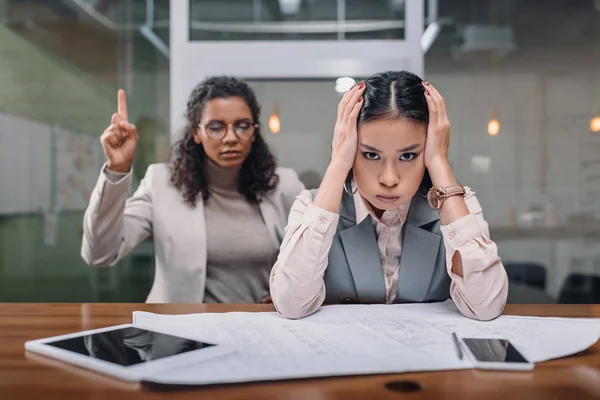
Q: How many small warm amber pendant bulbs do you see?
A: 3